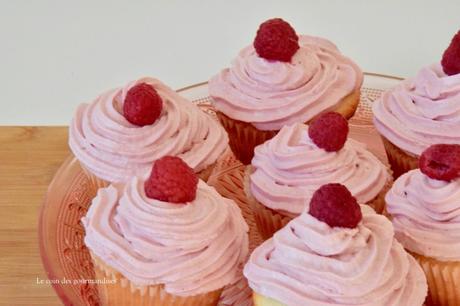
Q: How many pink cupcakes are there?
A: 7